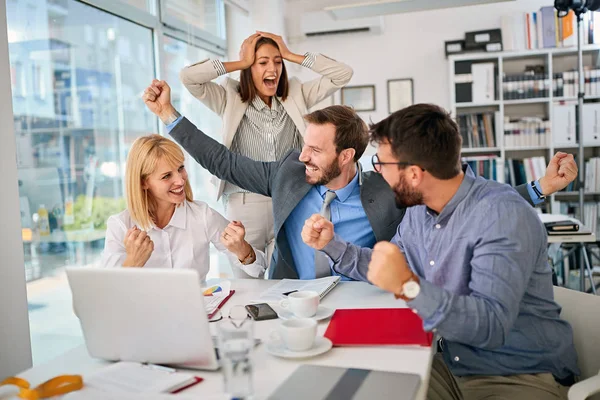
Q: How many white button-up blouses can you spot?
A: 1